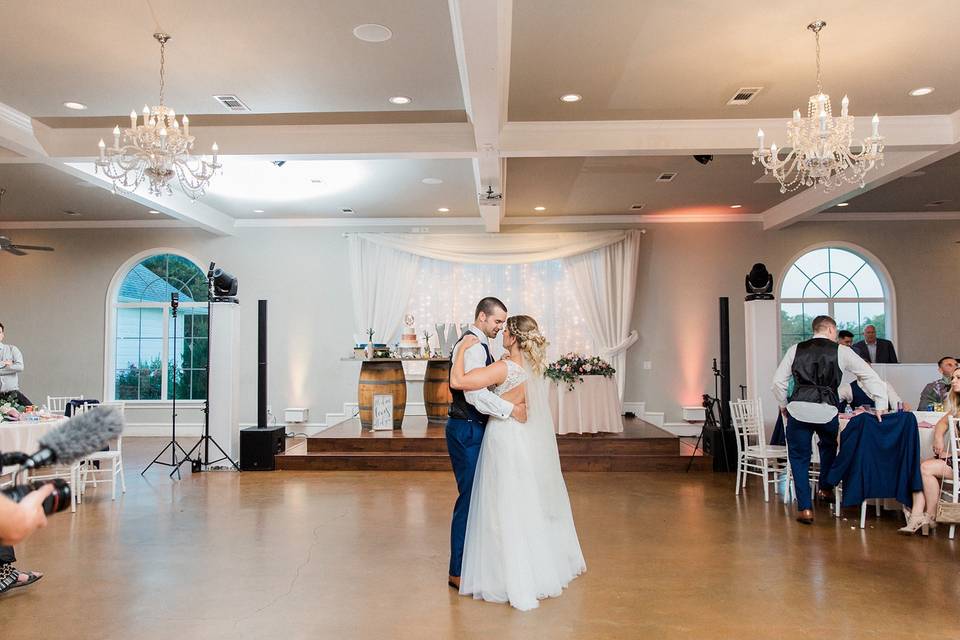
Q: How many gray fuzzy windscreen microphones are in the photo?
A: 1